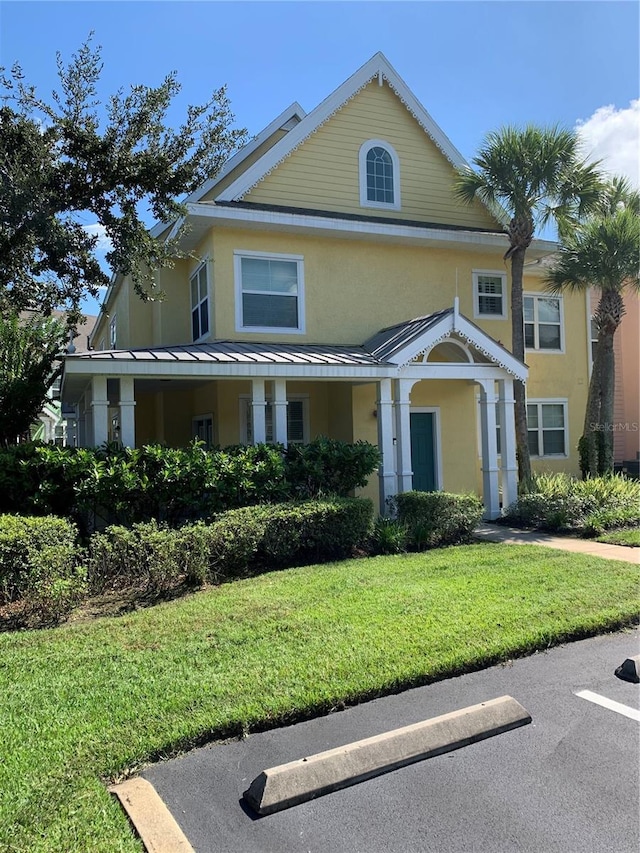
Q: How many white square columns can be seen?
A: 8